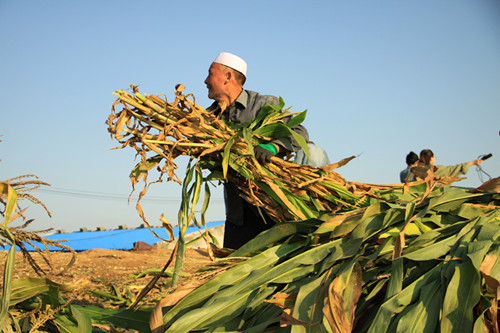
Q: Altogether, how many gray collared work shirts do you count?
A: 1